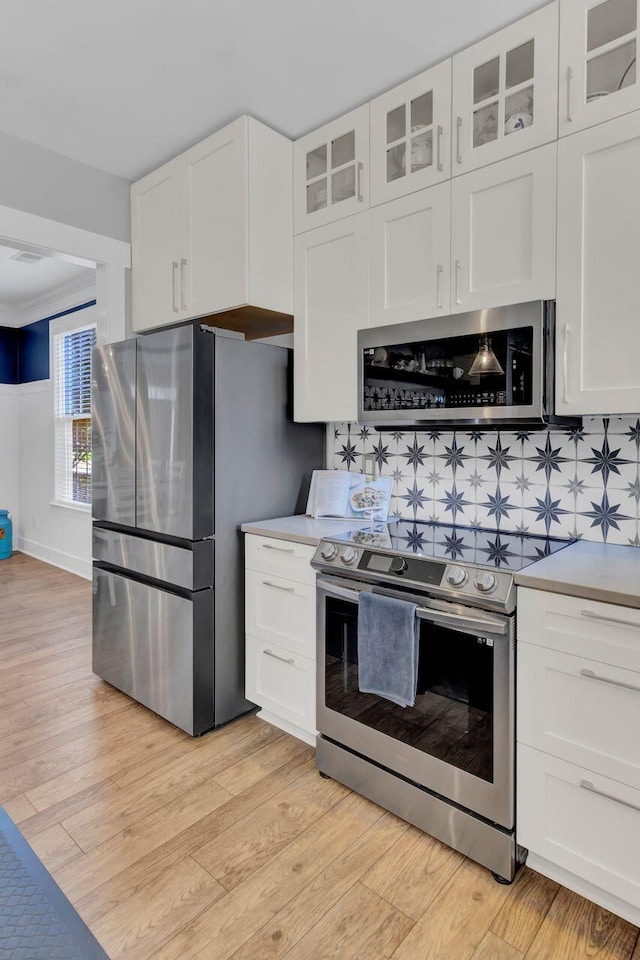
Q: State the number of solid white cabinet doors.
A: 6